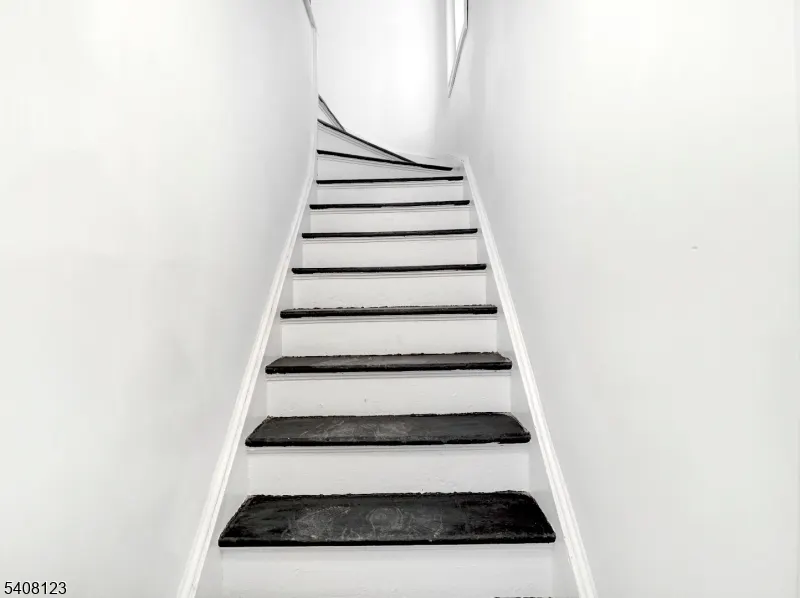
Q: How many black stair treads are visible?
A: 11